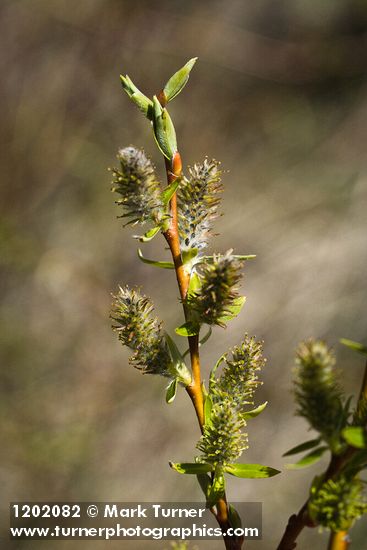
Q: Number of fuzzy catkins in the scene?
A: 8